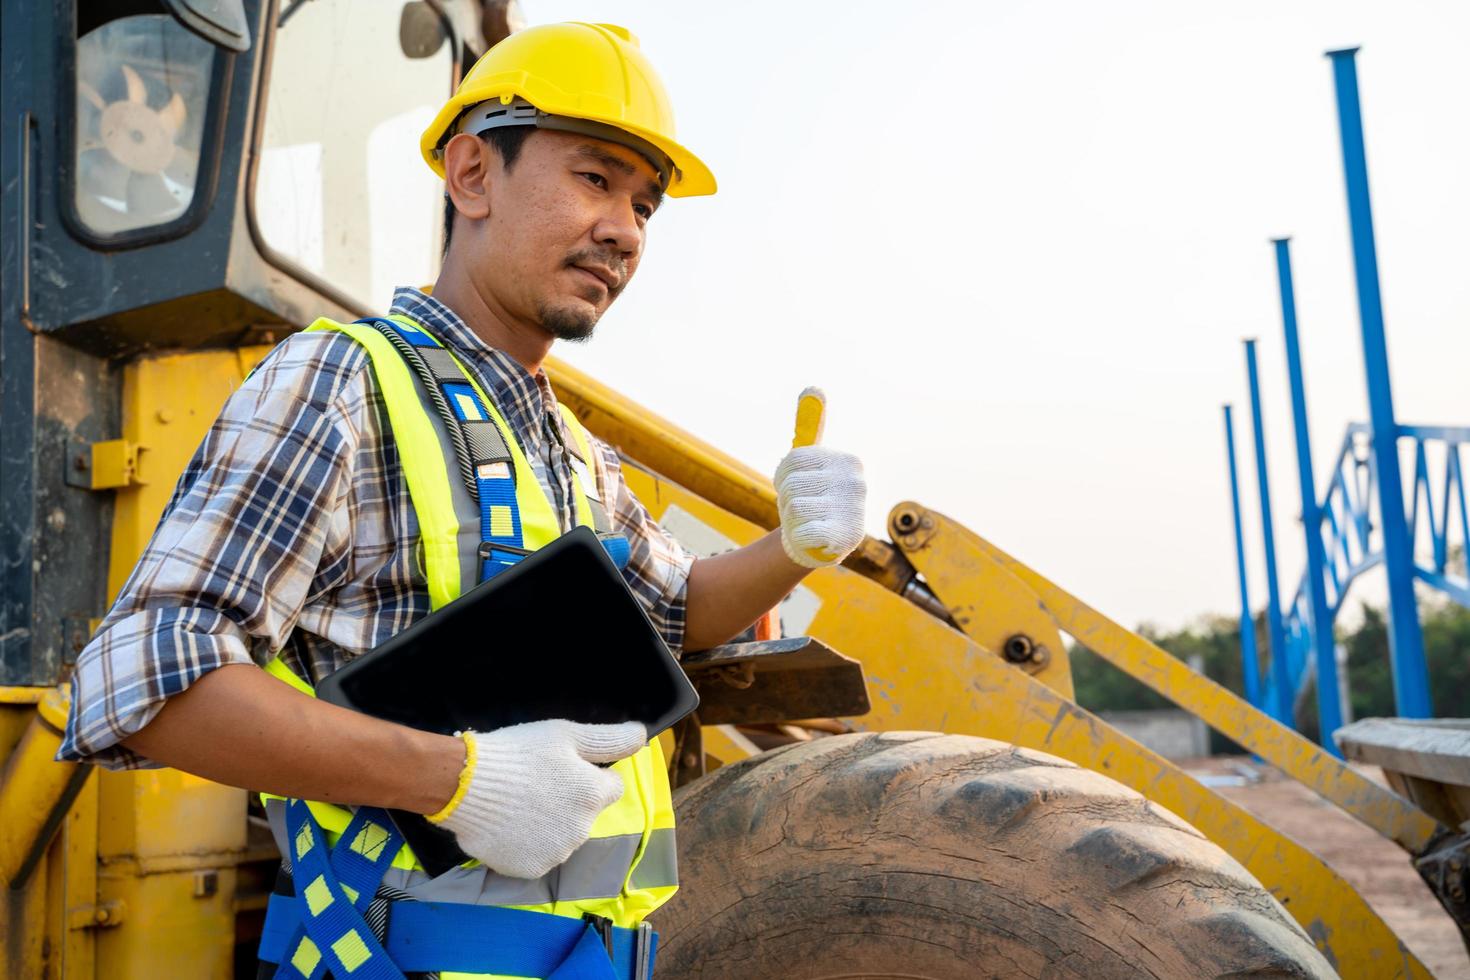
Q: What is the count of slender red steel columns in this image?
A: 0